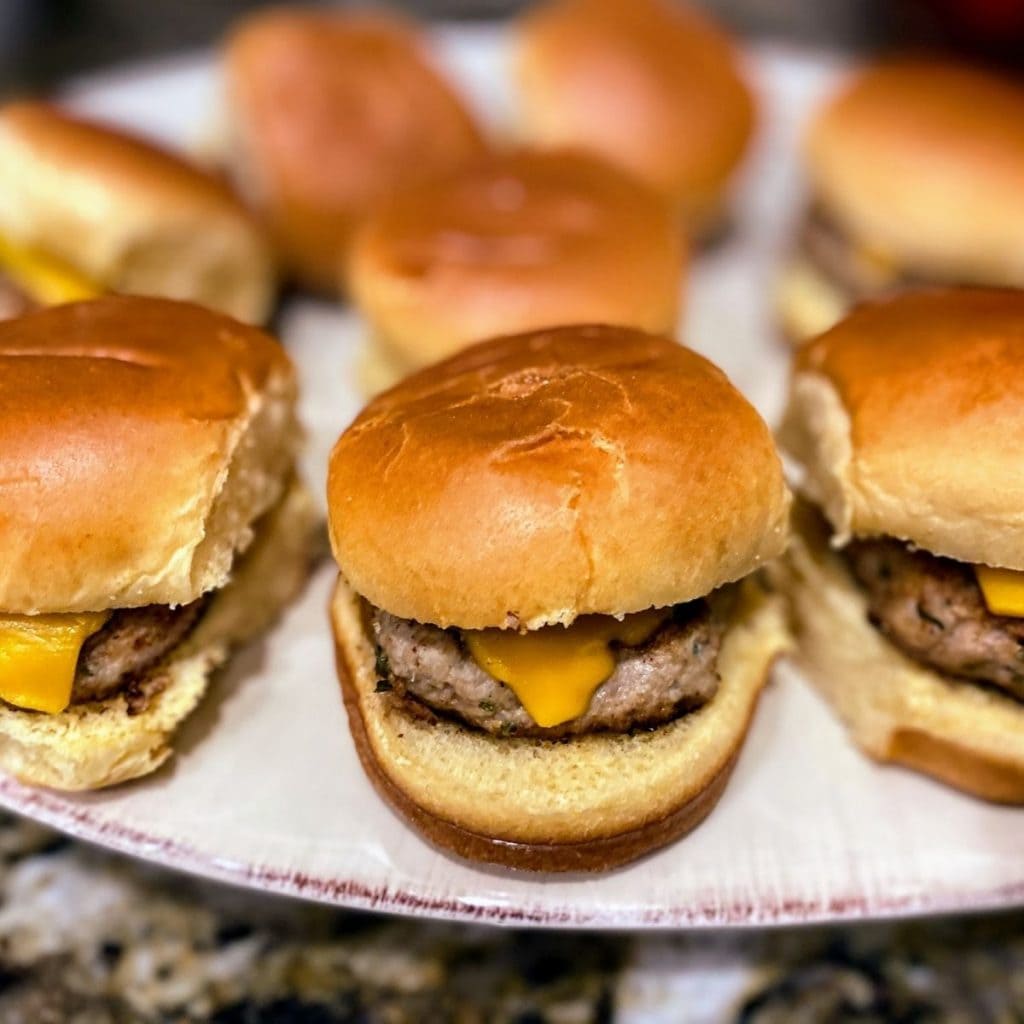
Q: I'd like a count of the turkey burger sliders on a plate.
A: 8